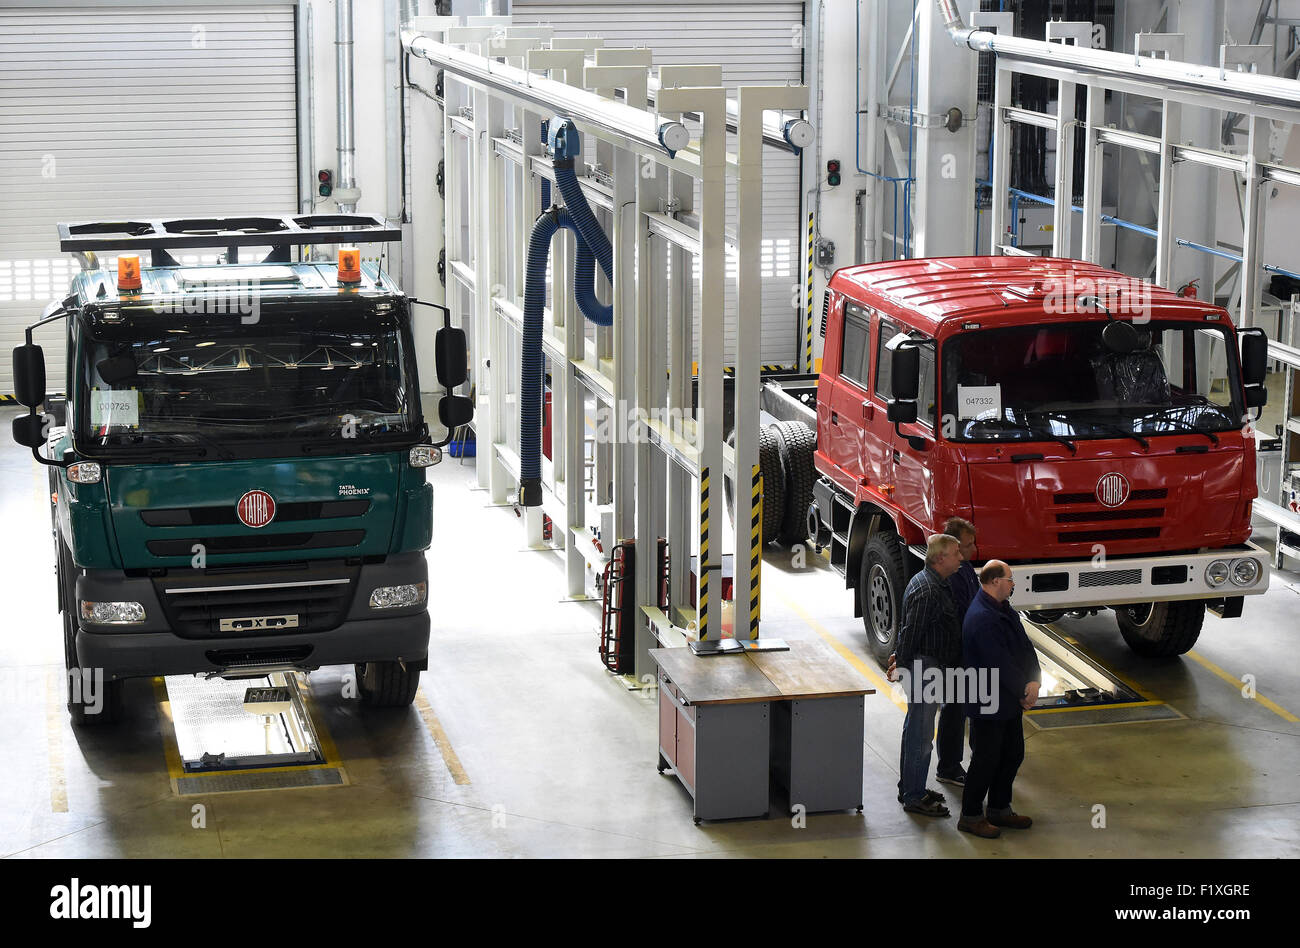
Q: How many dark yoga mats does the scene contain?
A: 0